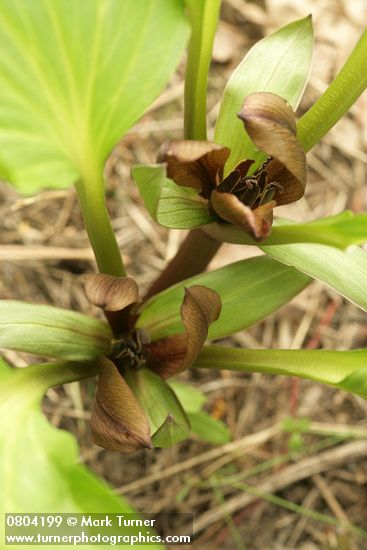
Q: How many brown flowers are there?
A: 2